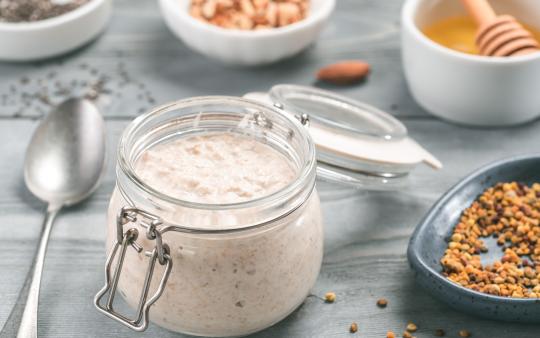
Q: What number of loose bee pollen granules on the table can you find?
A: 8